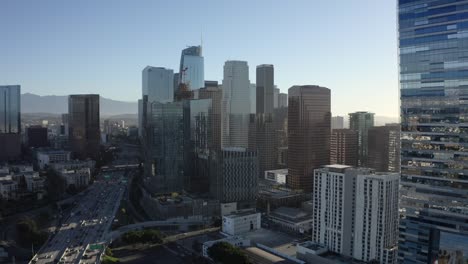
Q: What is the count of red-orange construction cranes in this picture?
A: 1